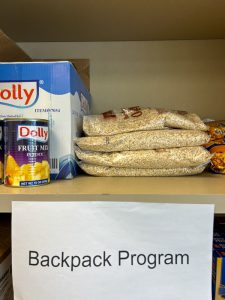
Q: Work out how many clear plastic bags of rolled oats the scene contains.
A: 4